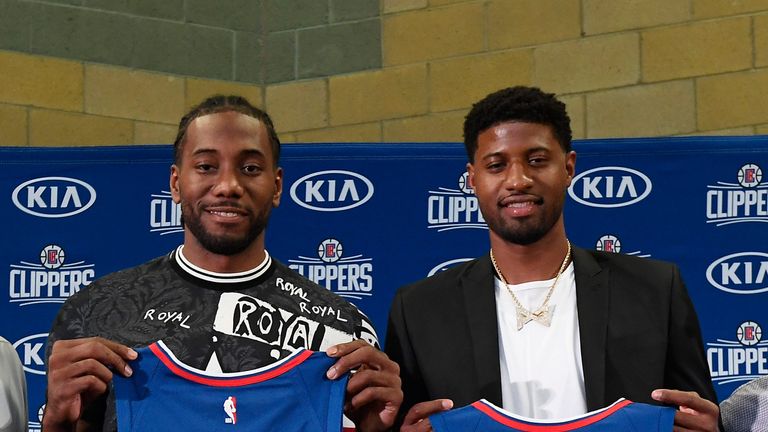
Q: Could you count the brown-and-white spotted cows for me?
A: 0